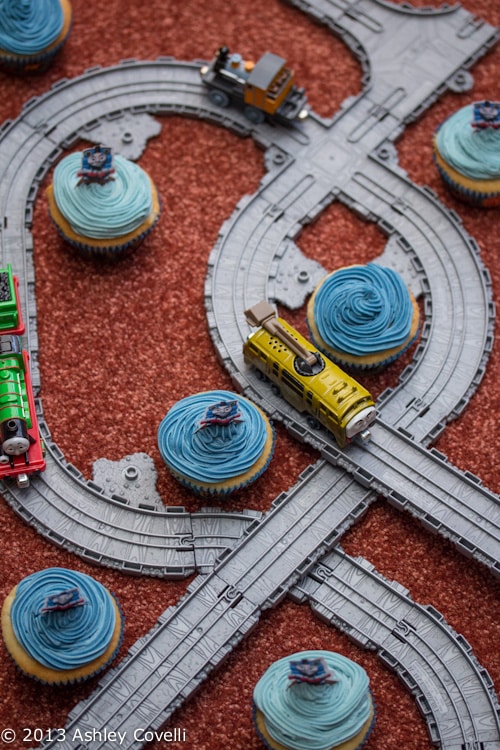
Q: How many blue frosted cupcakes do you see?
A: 7